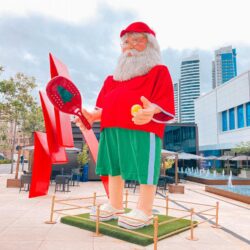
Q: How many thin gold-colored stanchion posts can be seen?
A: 8